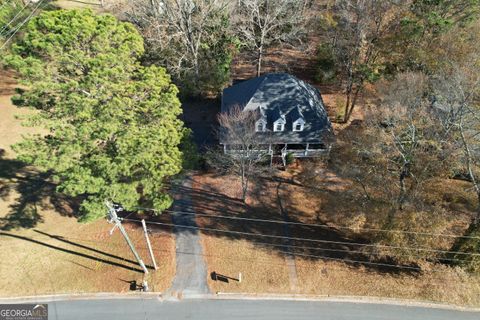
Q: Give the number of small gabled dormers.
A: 3